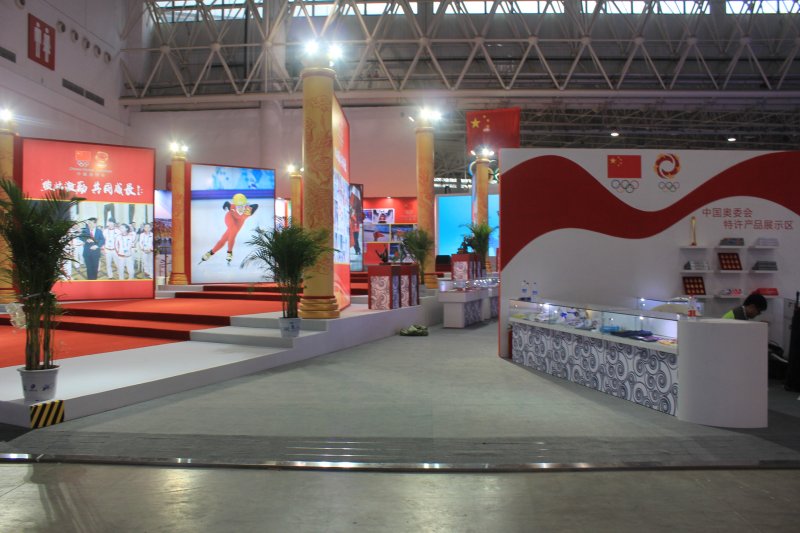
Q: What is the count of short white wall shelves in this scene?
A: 9